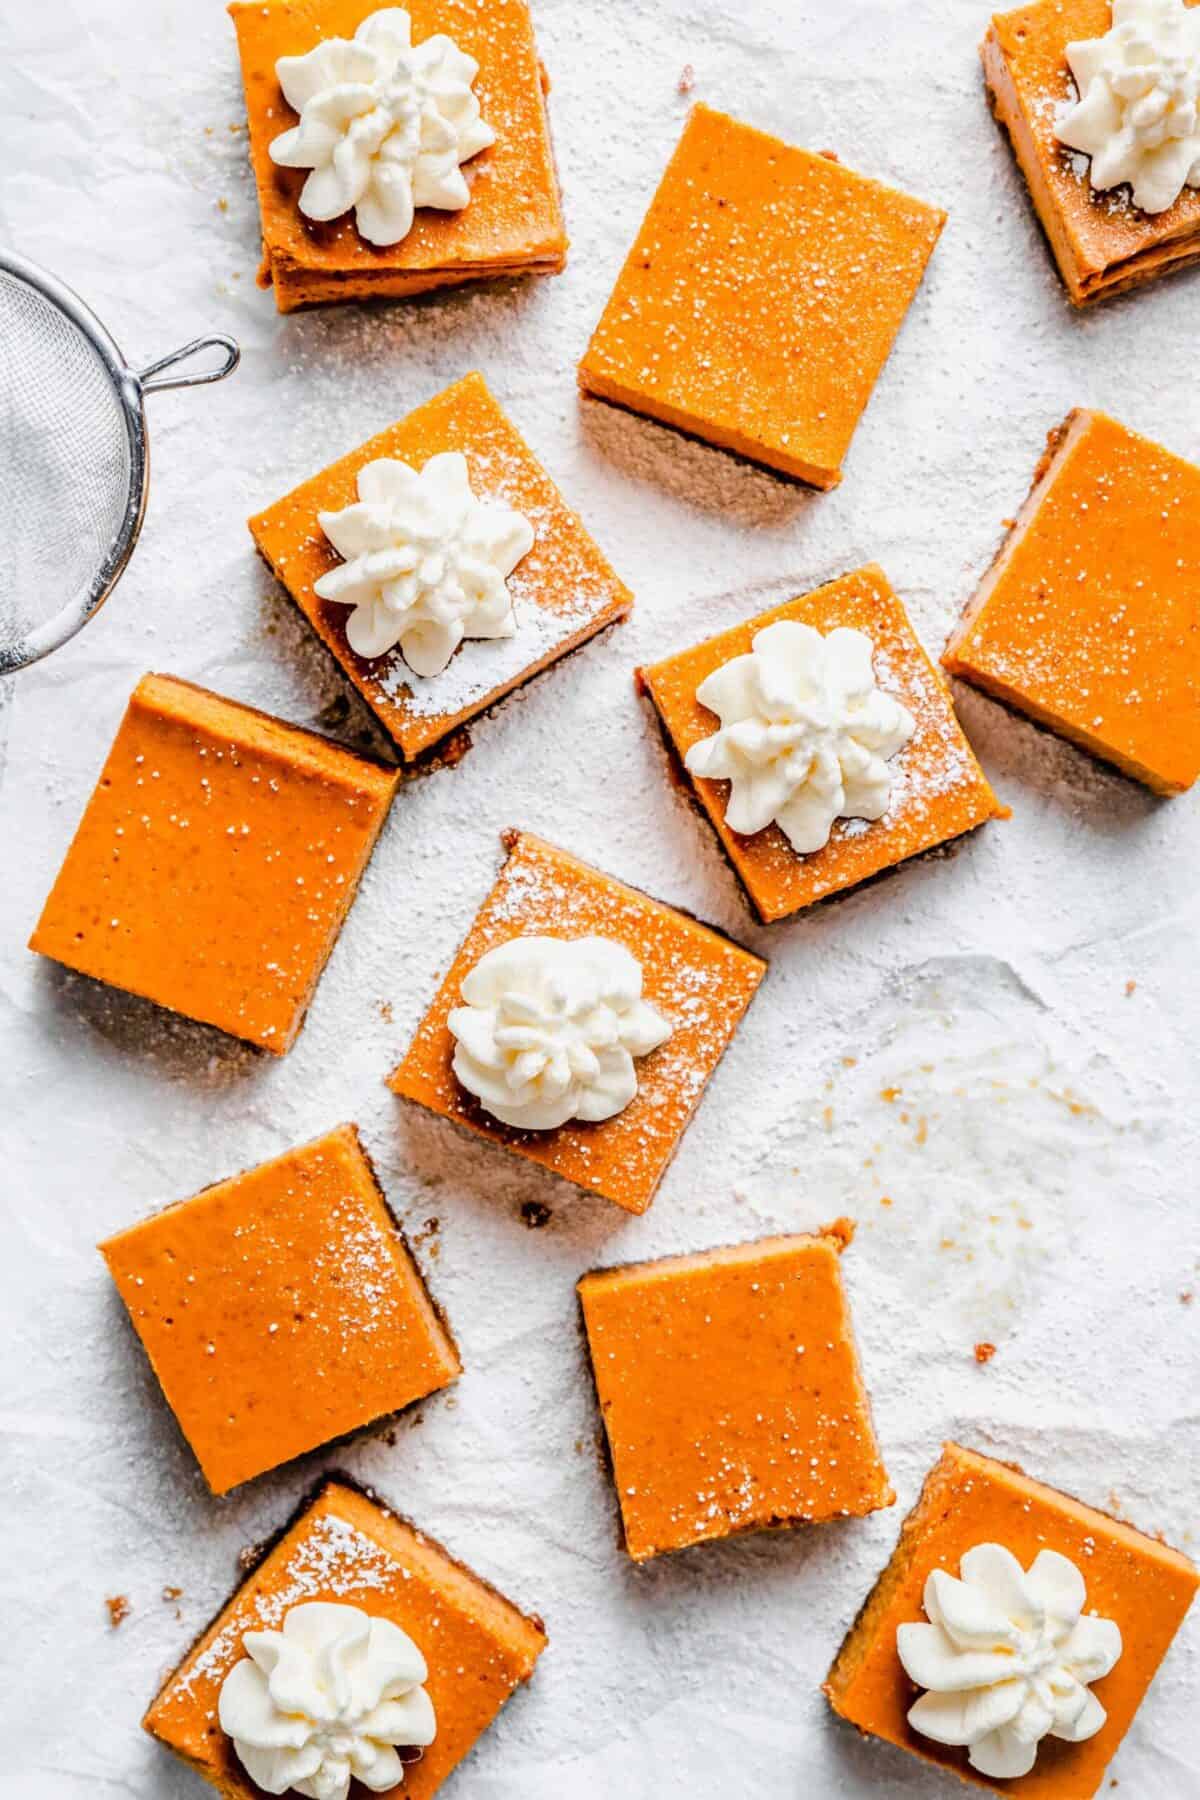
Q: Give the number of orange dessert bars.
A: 12